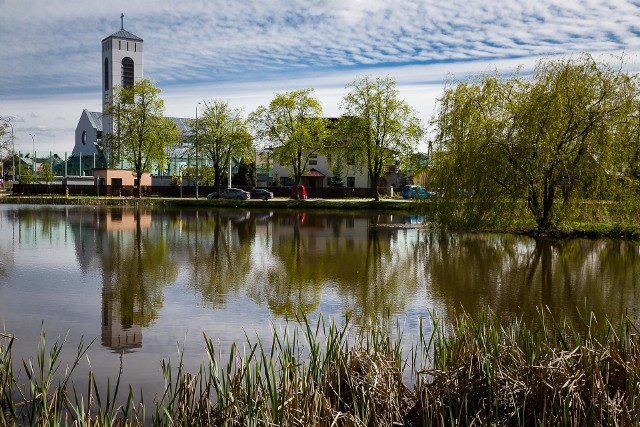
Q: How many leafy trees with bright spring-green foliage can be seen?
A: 5